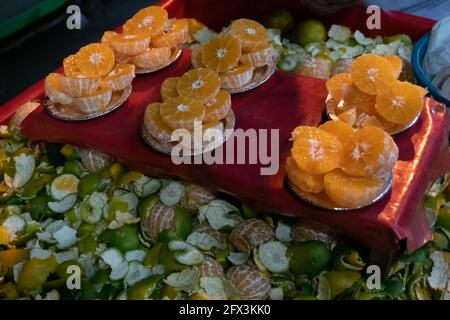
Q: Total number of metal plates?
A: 6